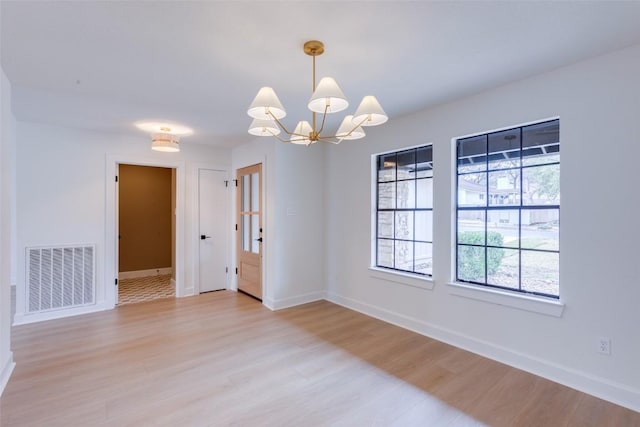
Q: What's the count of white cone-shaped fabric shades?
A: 6